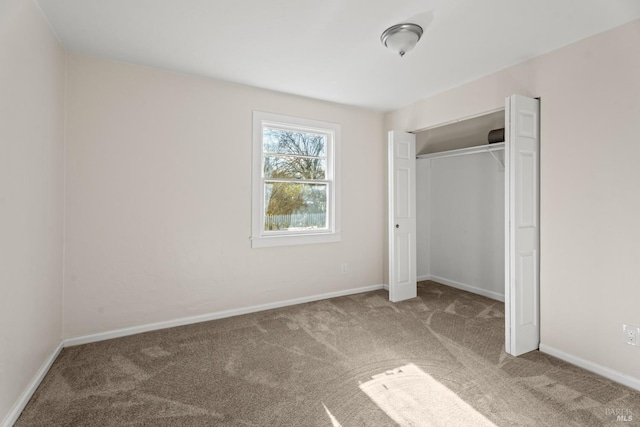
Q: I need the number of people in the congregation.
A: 0